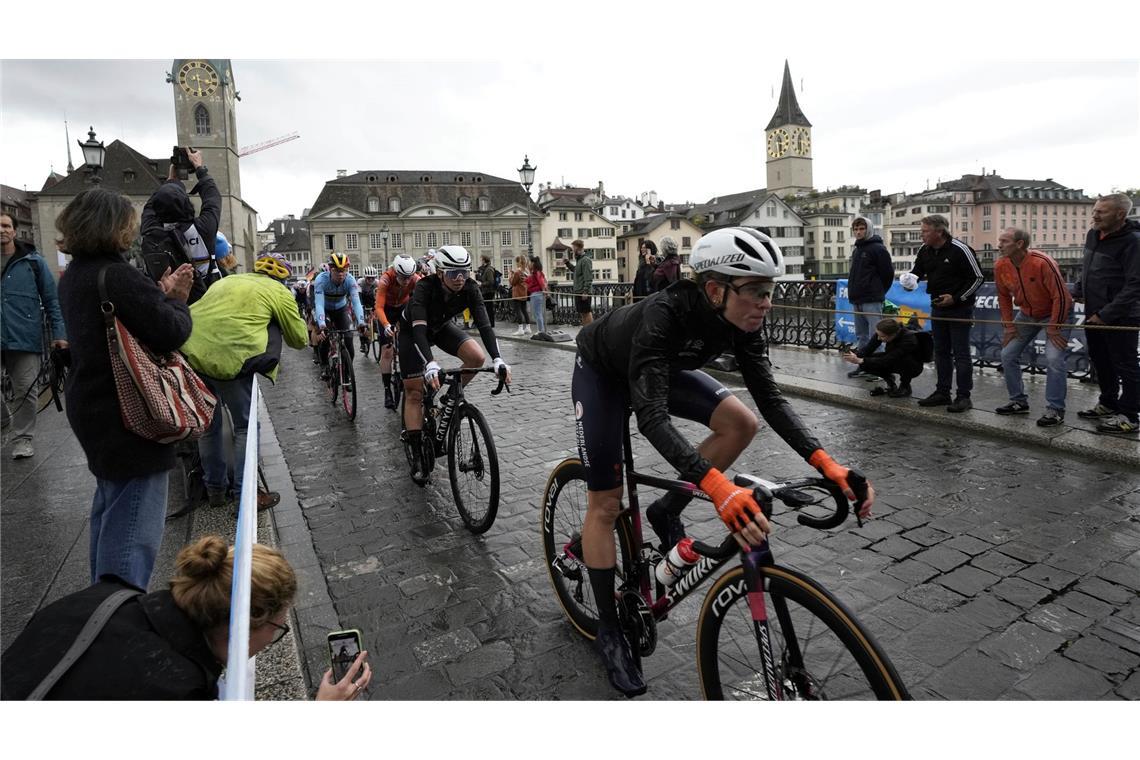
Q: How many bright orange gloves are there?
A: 2